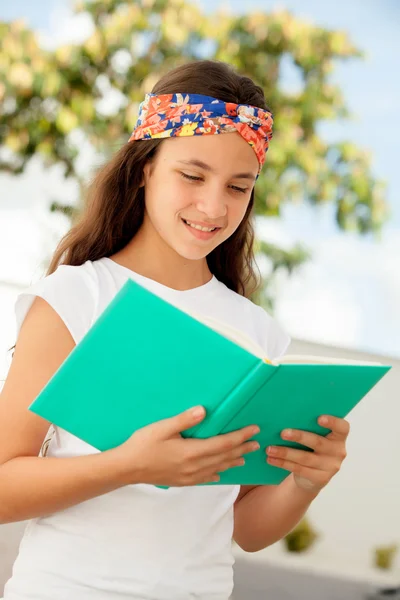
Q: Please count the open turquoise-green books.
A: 1